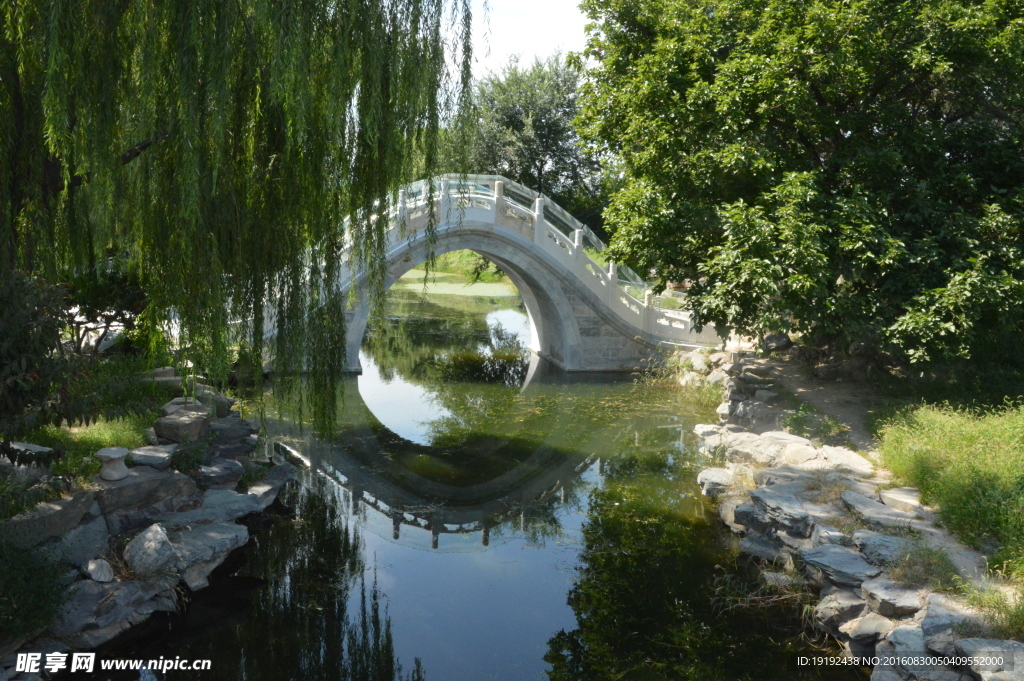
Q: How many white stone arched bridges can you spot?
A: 1